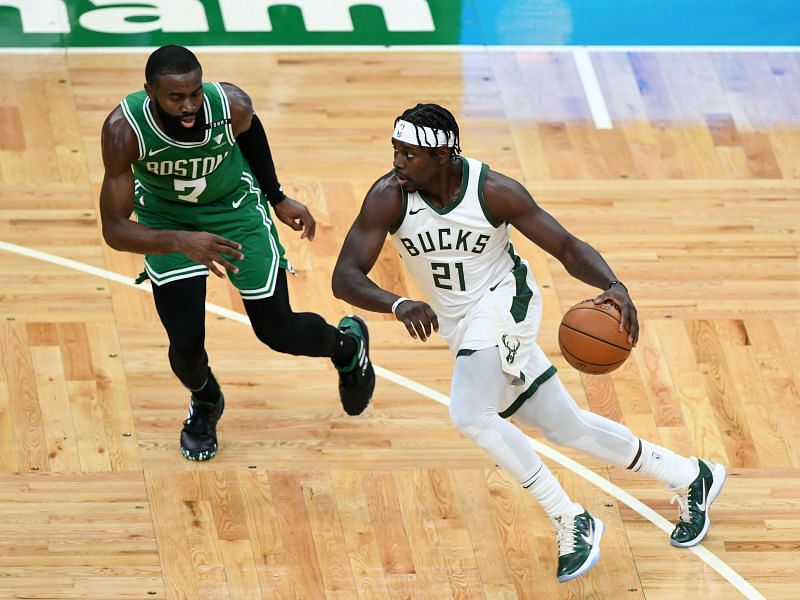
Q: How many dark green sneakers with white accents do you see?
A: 2